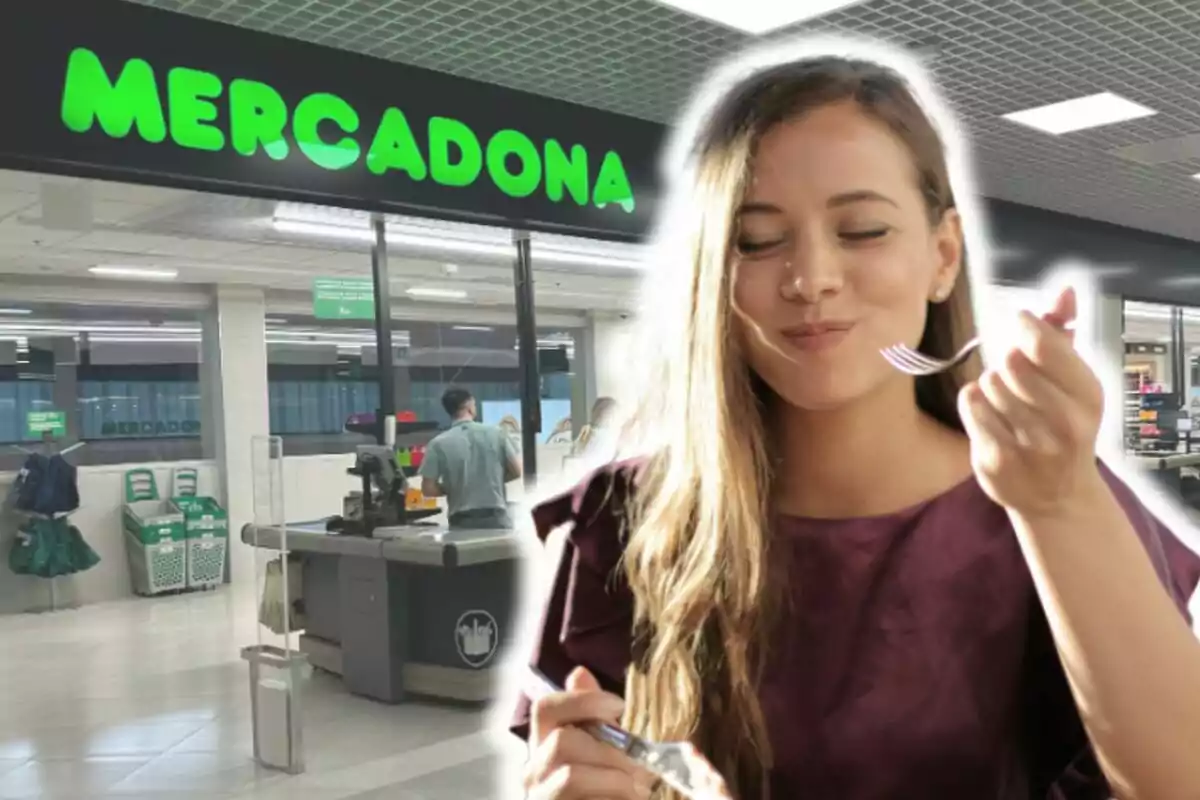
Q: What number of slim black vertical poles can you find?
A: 2